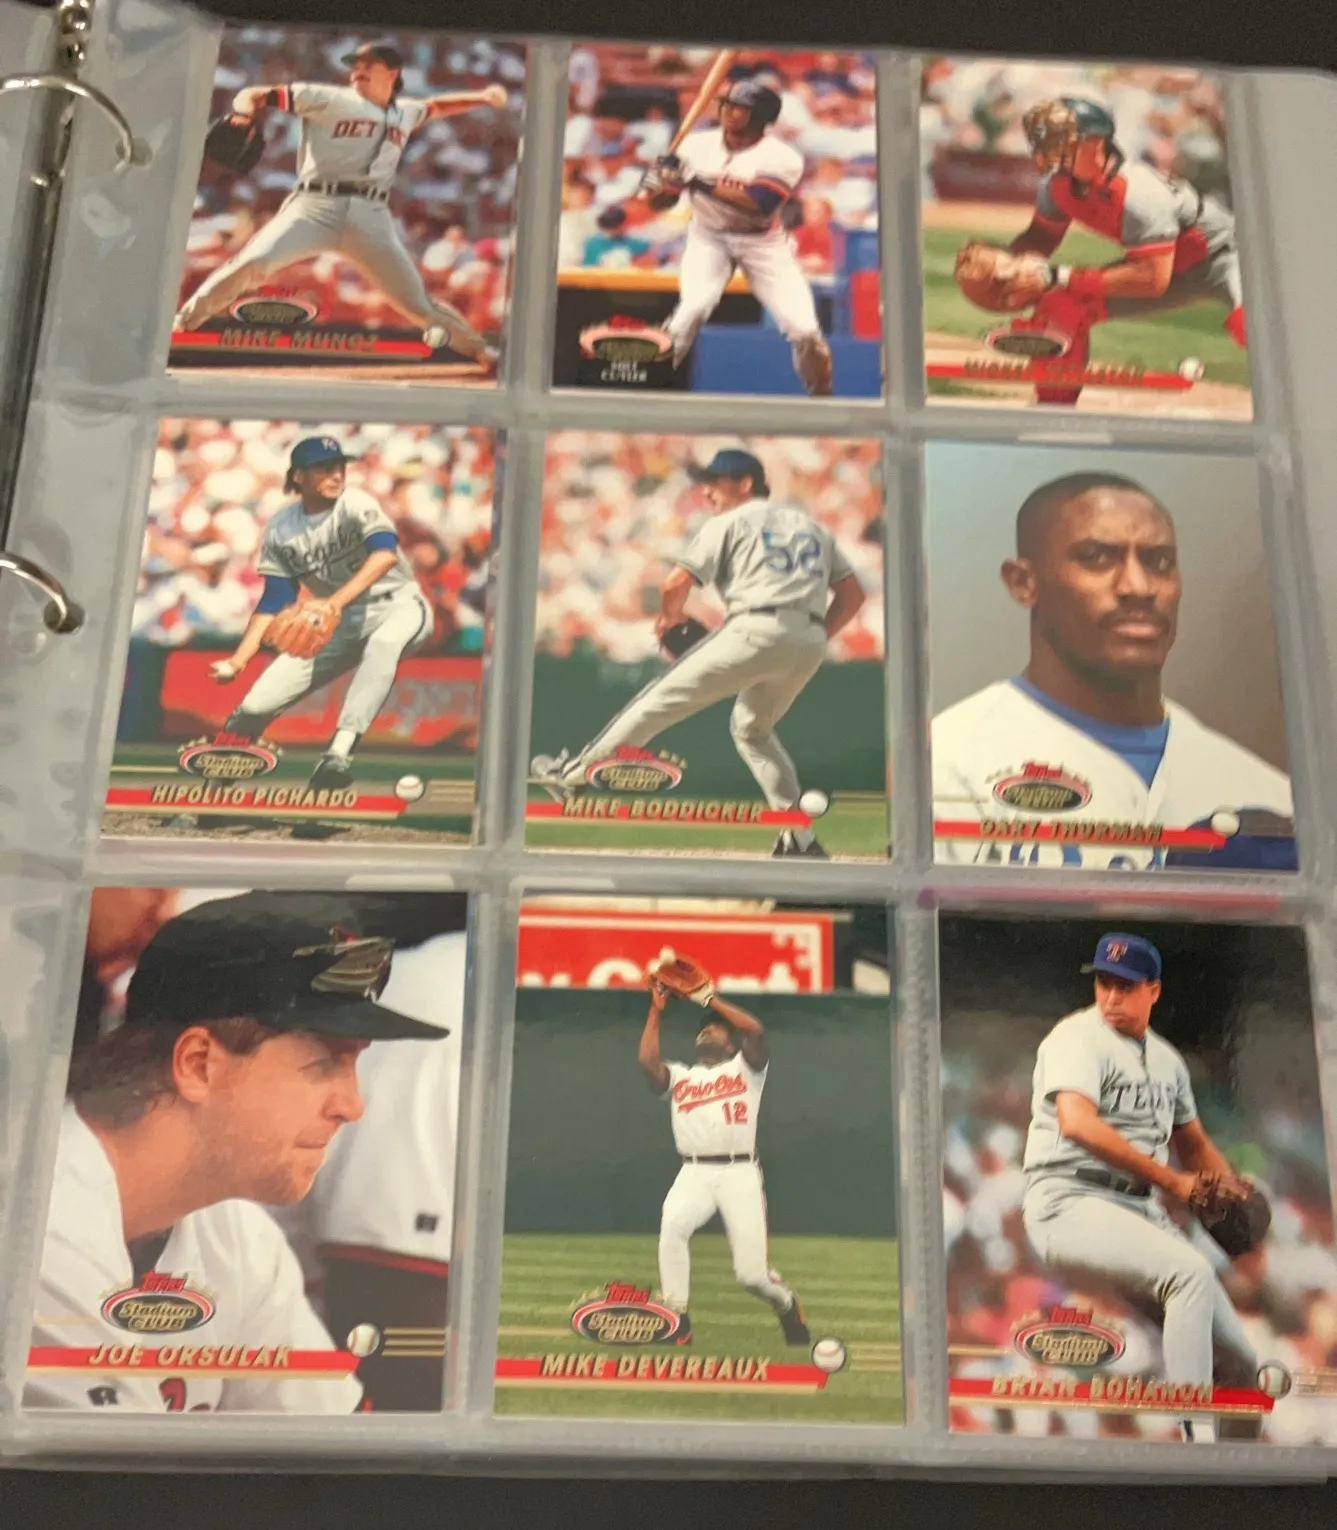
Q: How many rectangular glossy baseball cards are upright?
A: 9